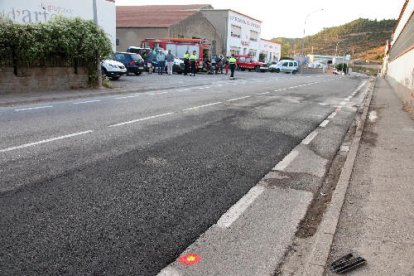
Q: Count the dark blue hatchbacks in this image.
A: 1